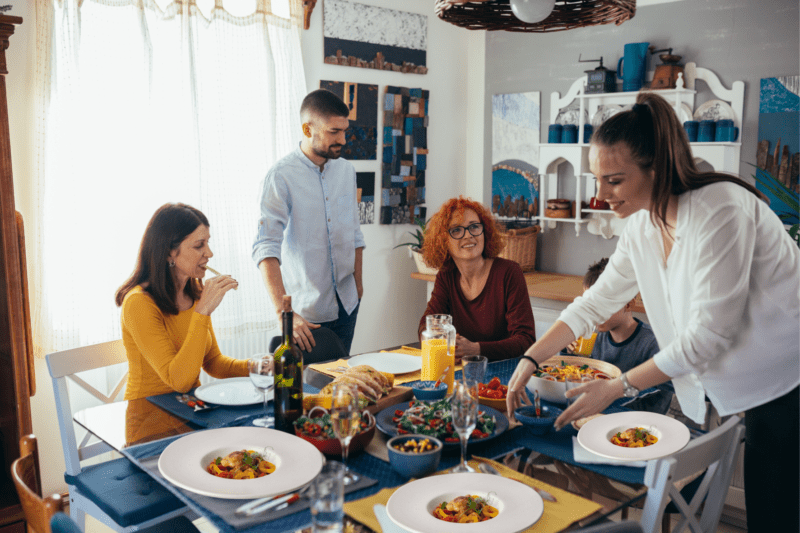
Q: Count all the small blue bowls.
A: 3